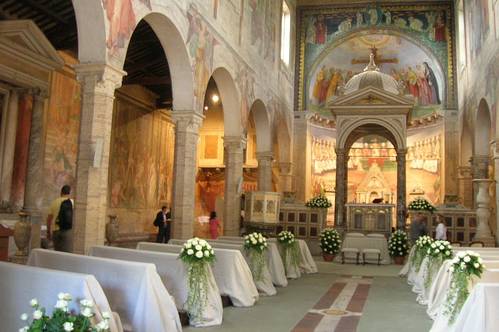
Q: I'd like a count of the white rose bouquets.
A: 11